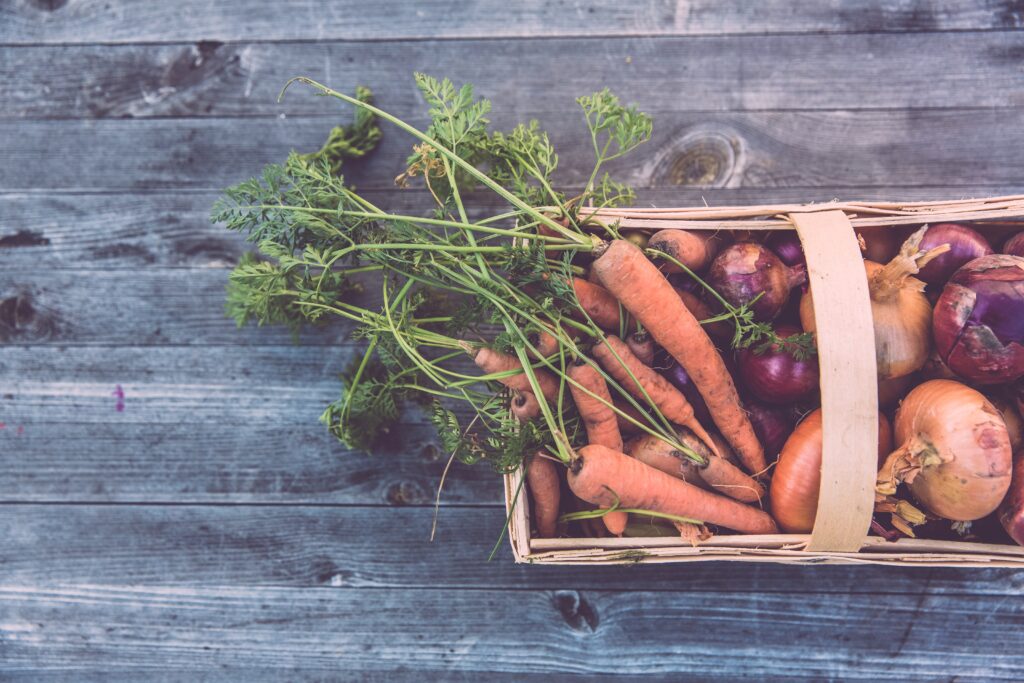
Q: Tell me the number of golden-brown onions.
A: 3